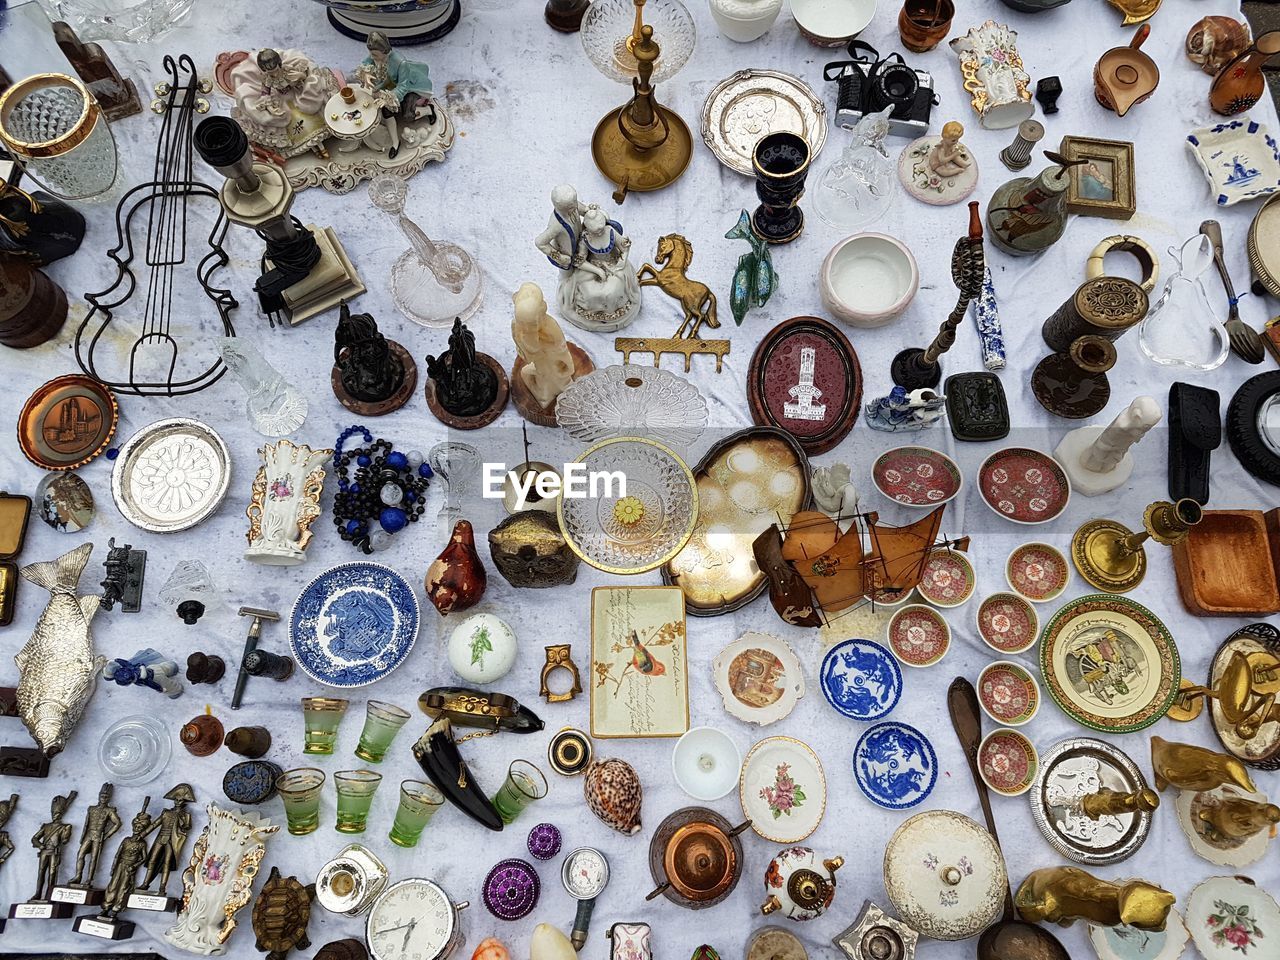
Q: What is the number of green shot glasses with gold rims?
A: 6